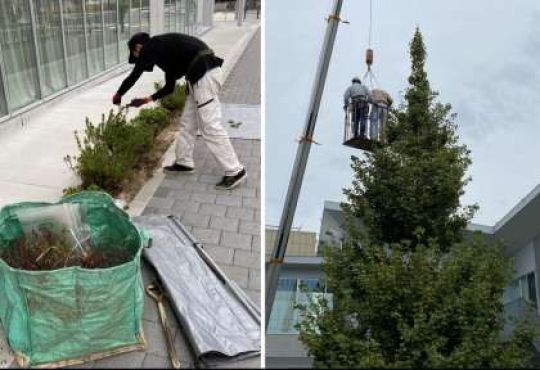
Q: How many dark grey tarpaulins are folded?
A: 1